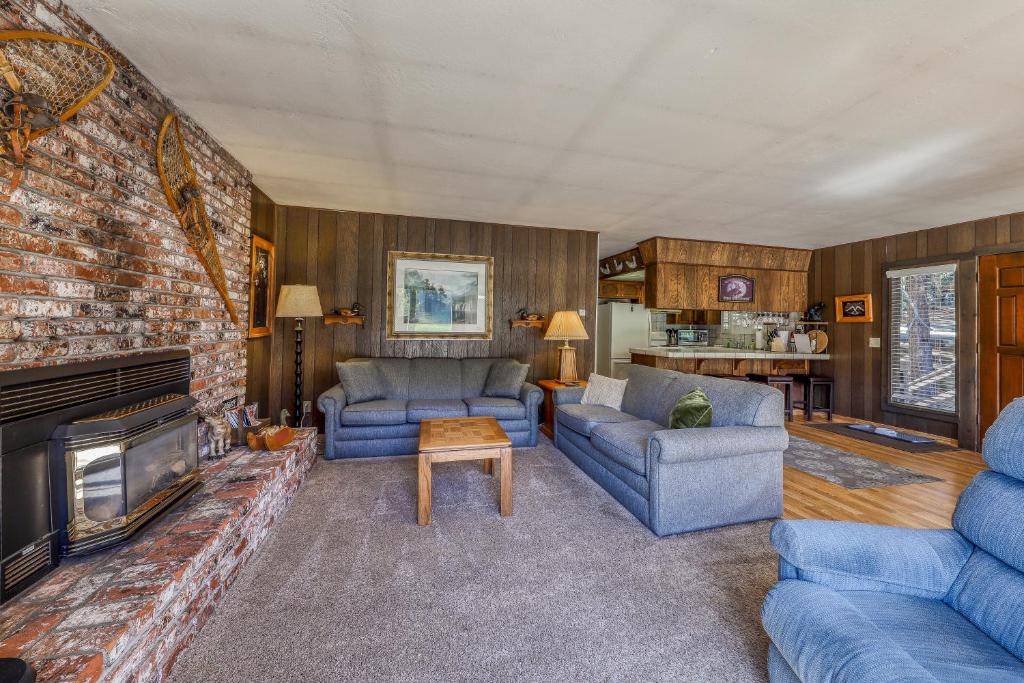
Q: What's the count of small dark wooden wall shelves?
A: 2